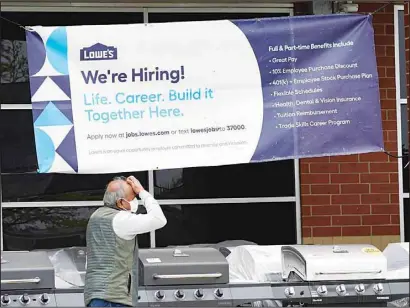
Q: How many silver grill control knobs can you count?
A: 12